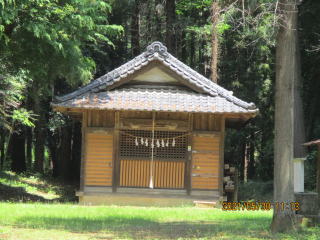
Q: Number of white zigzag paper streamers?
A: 8